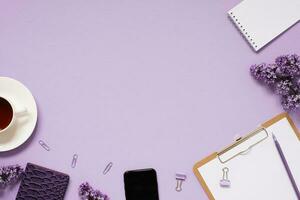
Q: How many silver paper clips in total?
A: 3